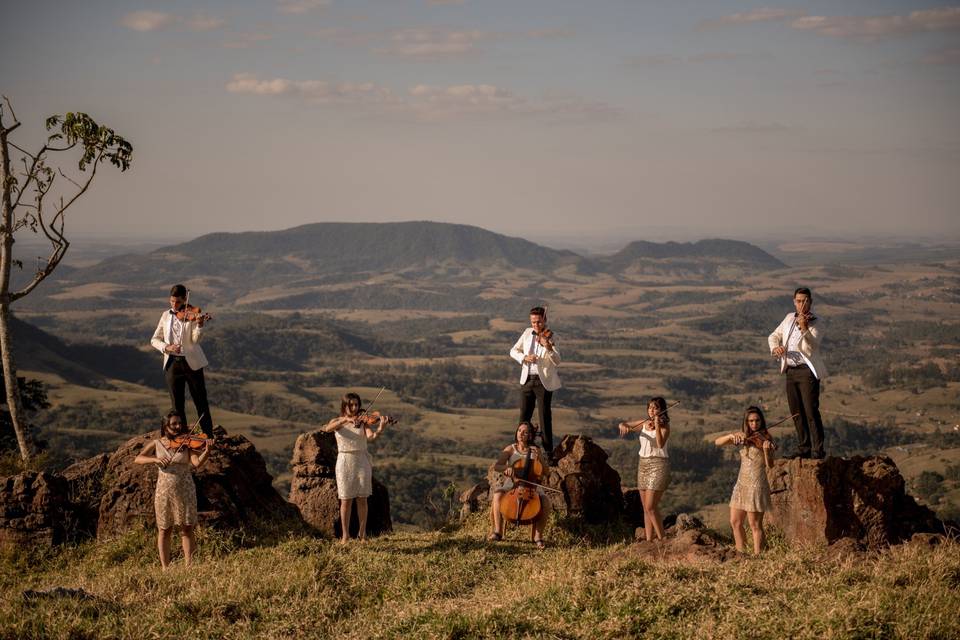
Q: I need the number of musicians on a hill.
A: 8